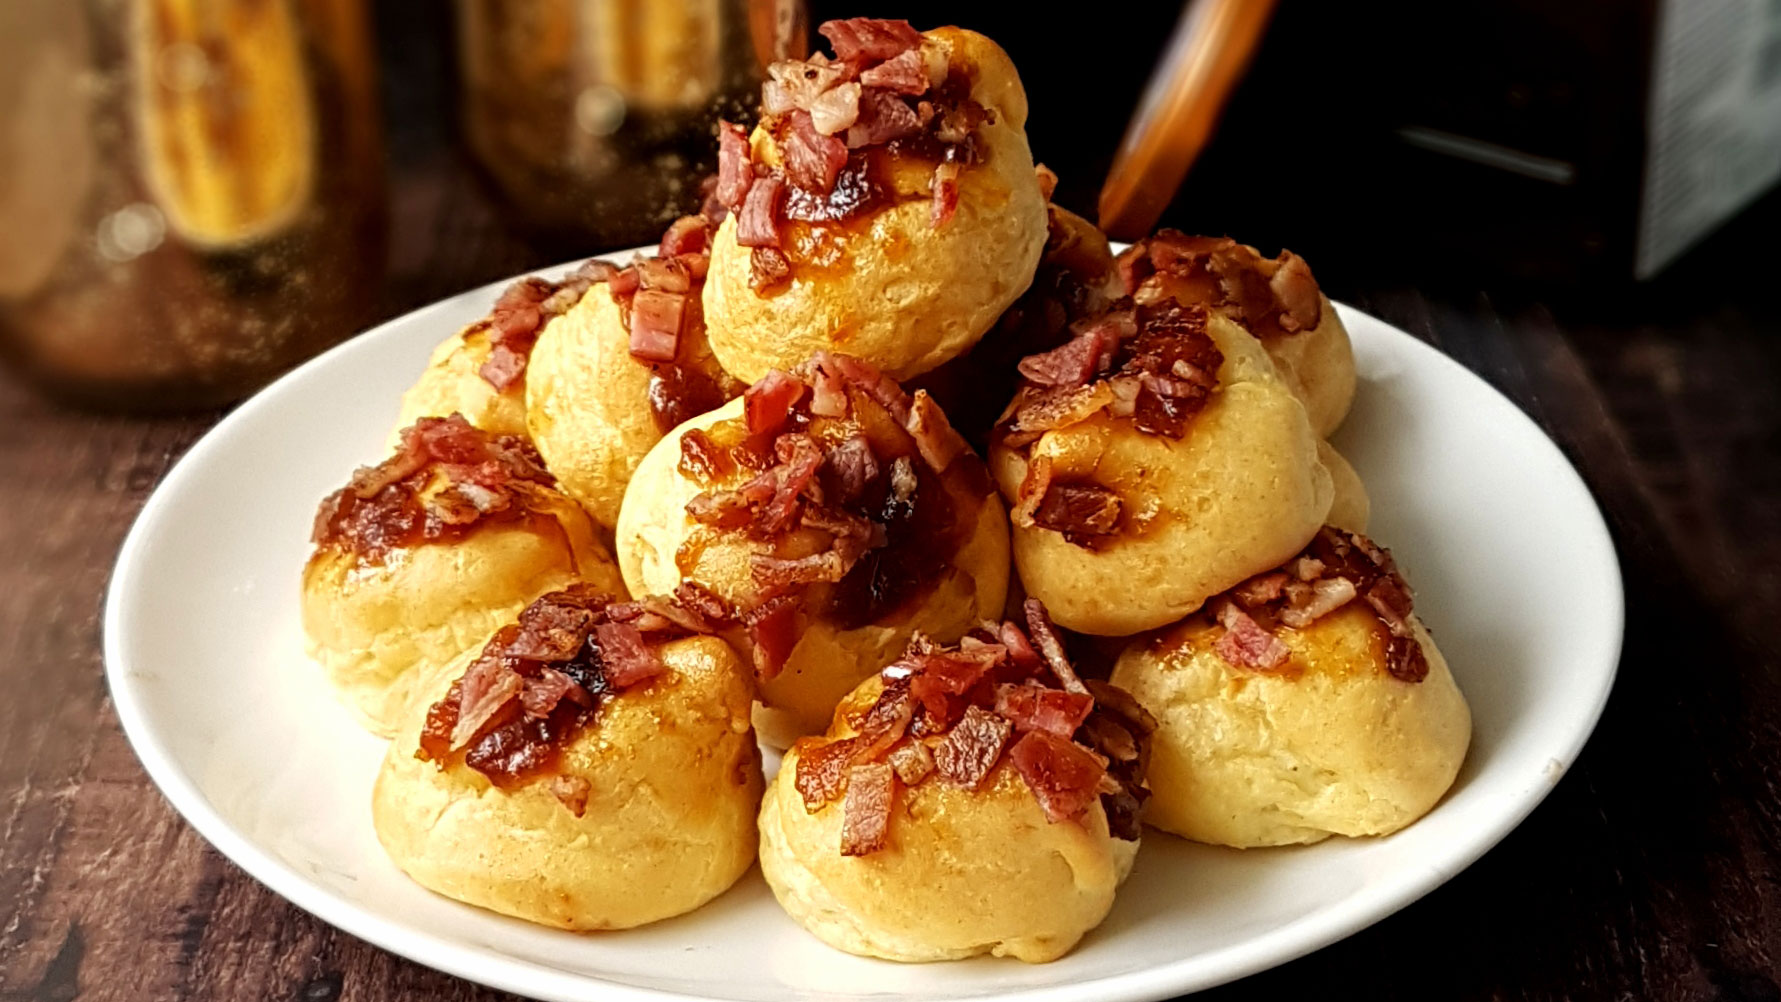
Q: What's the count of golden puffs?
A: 12